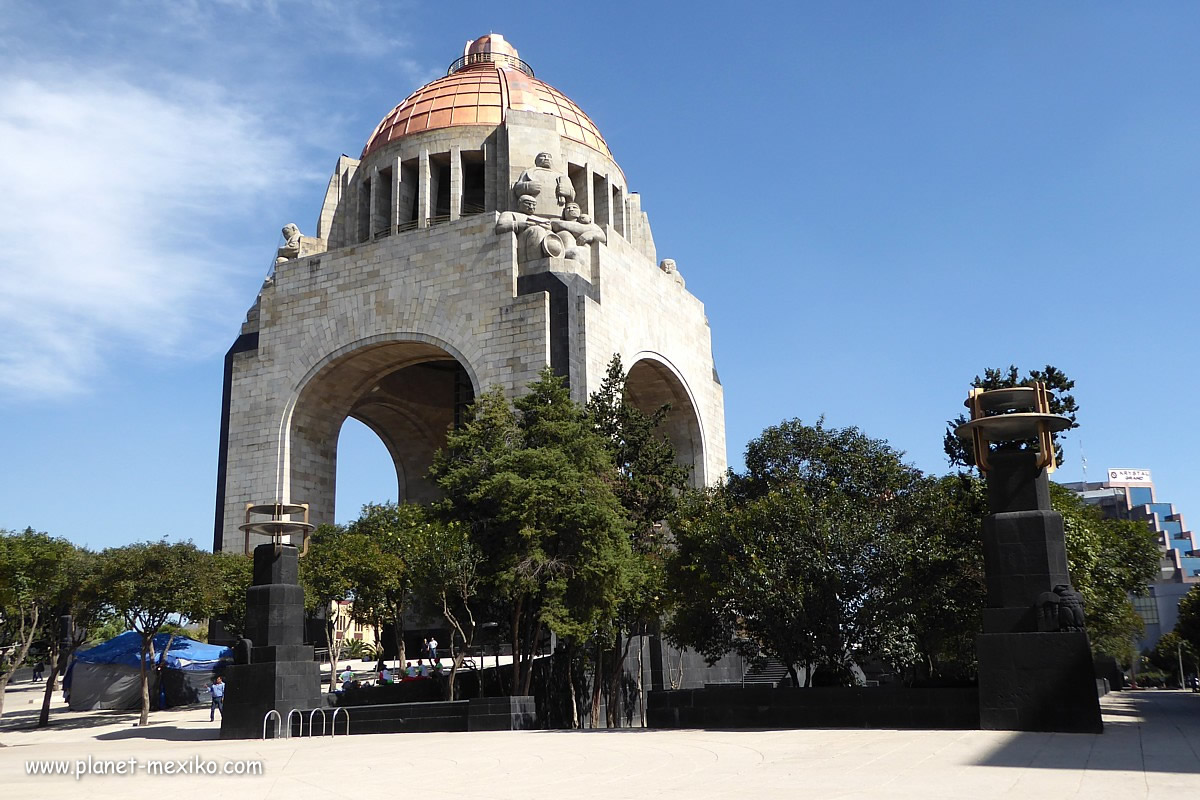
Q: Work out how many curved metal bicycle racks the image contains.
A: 4